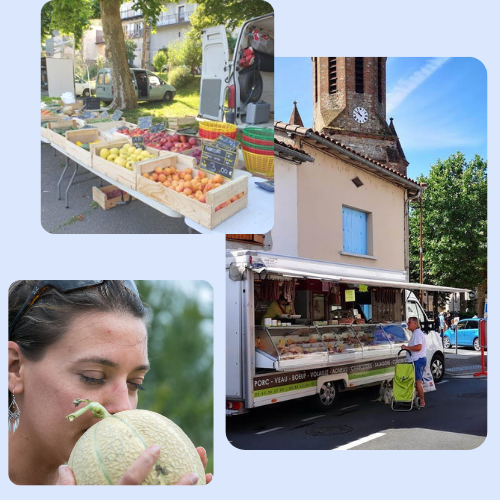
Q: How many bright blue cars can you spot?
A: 1